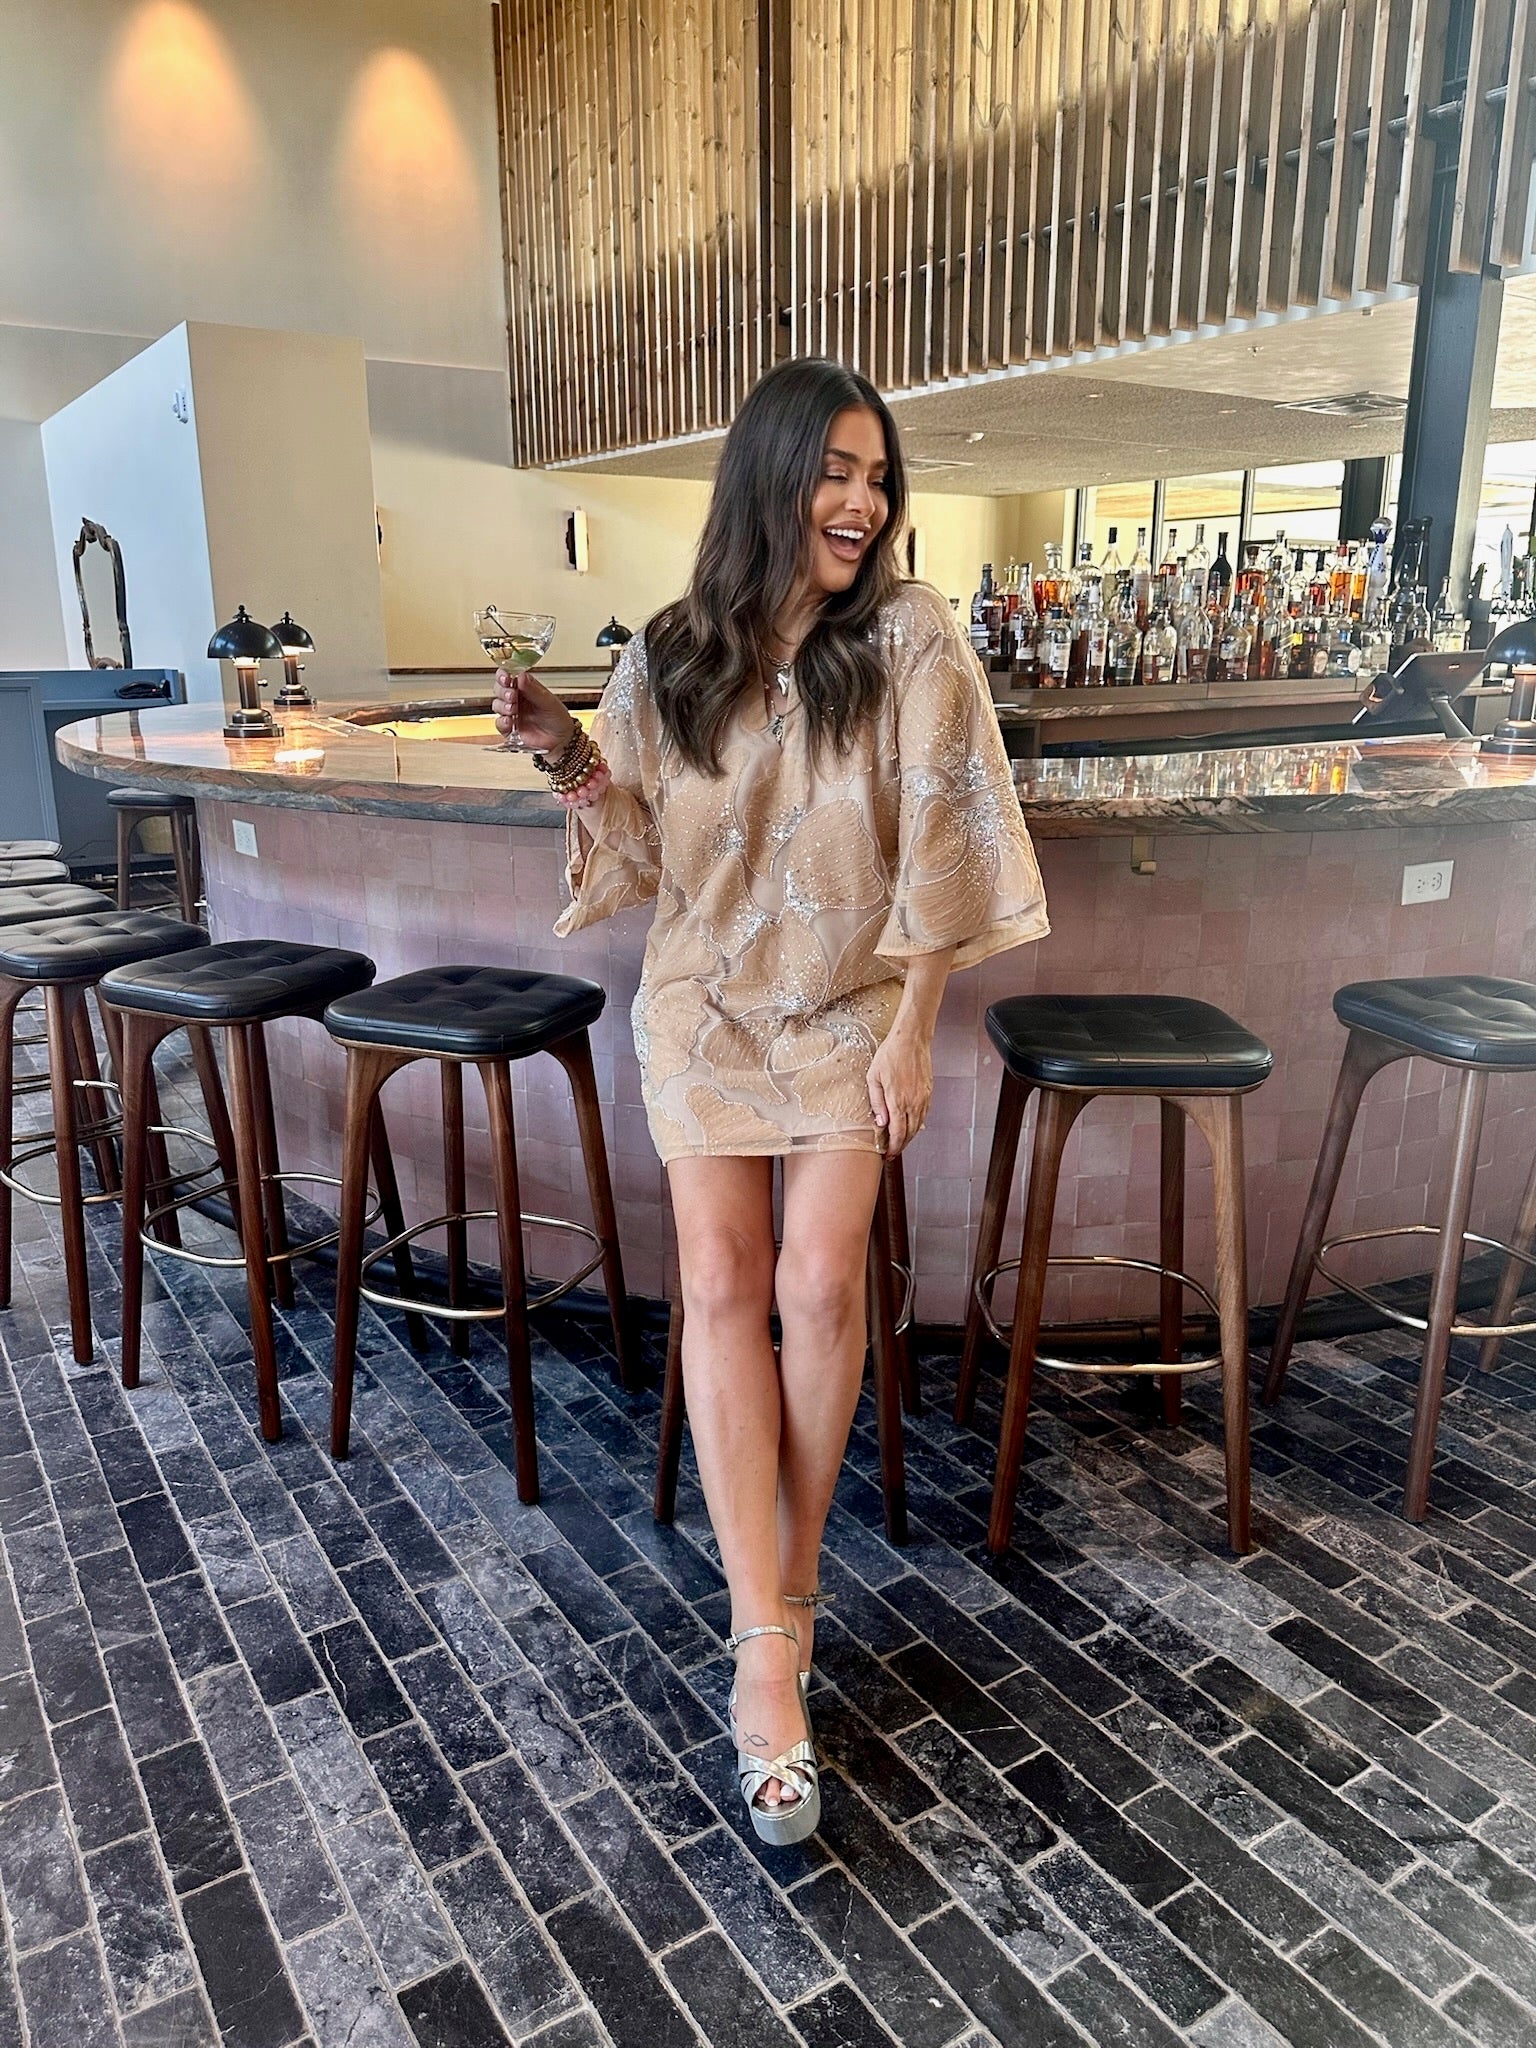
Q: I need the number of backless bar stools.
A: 10